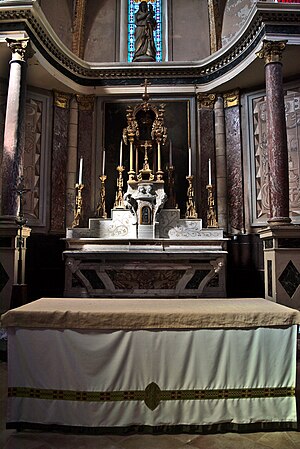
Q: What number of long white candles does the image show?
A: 6